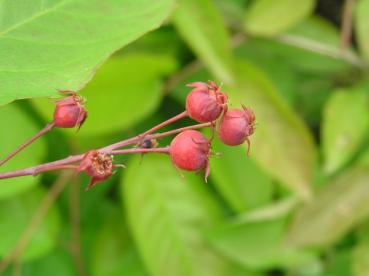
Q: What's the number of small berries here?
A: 5